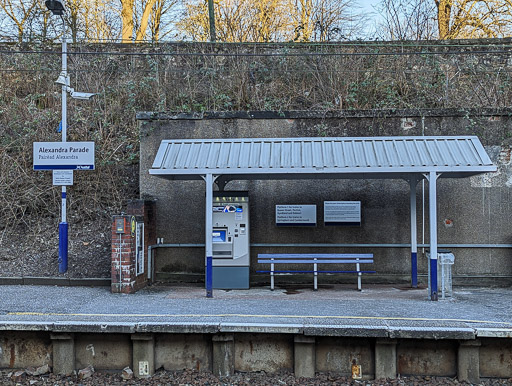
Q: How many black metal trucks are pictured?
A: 0